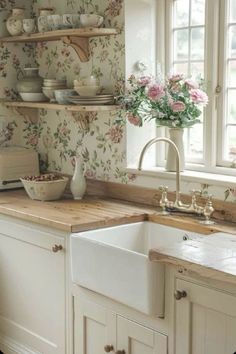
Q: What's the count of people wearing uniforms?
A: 0